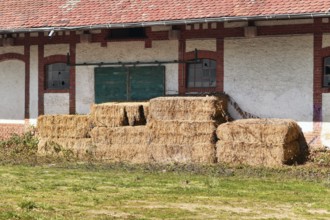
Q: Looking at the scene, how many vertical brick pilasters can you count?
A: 6